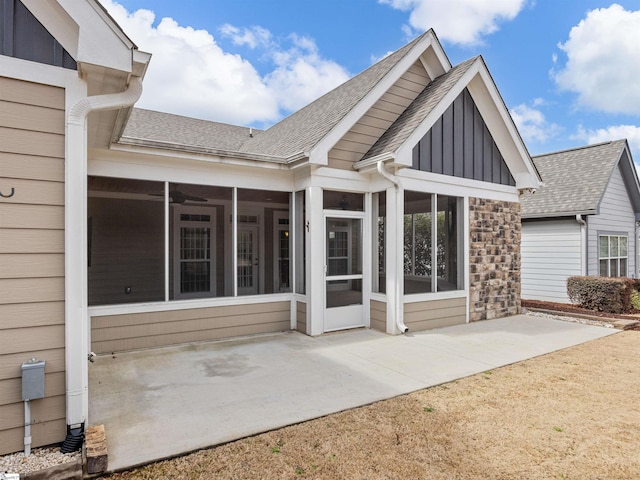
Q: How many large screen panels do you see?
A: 5